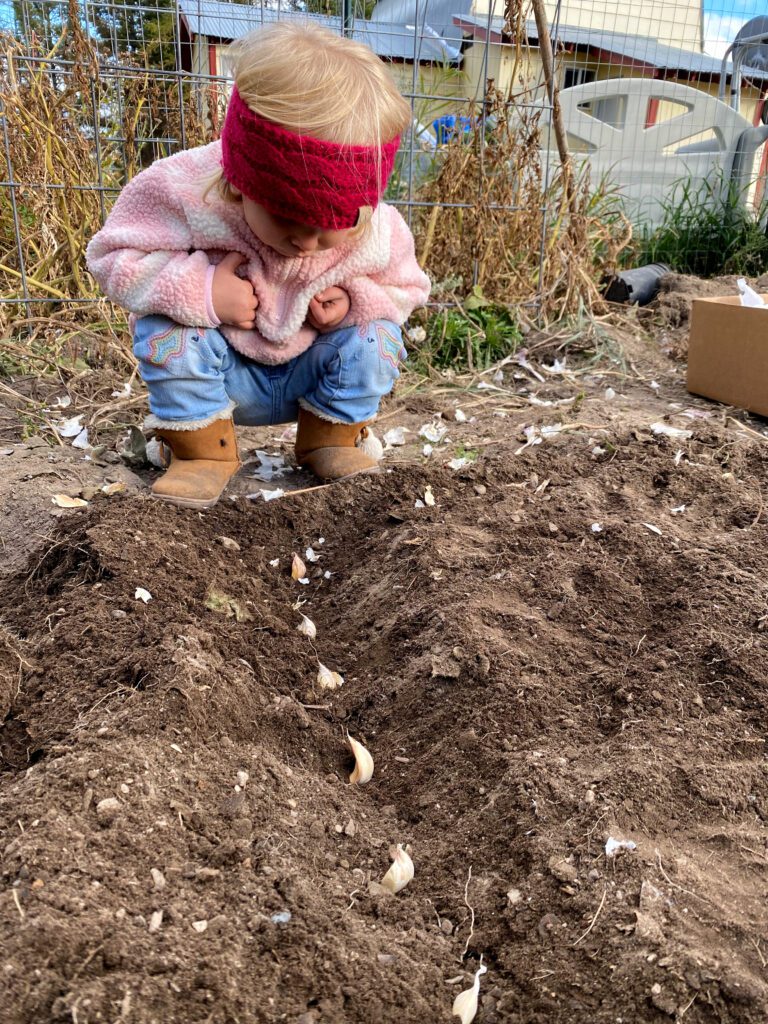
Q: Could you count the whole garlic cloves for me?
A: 6